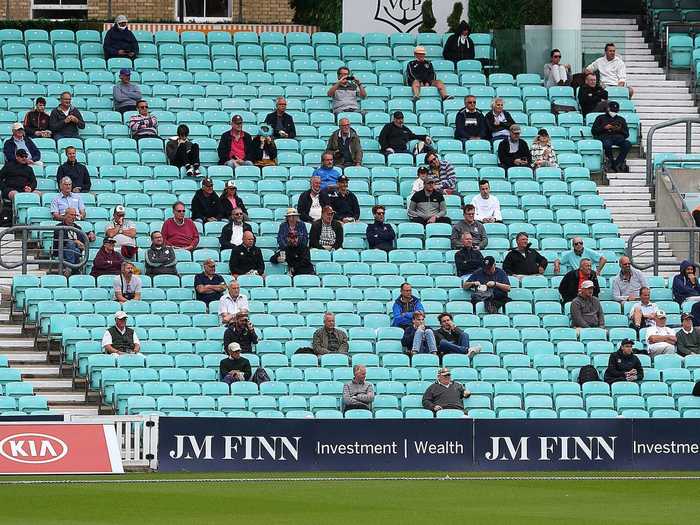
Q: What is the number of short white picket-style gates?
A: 1